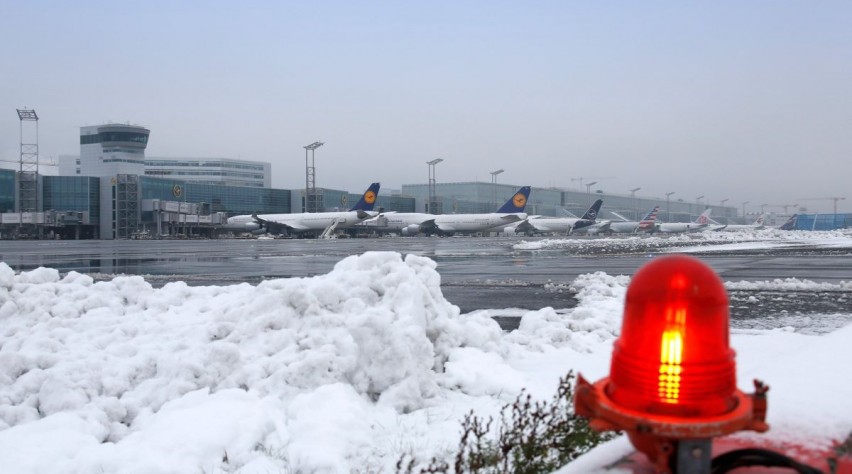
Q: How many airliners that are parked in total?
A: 7